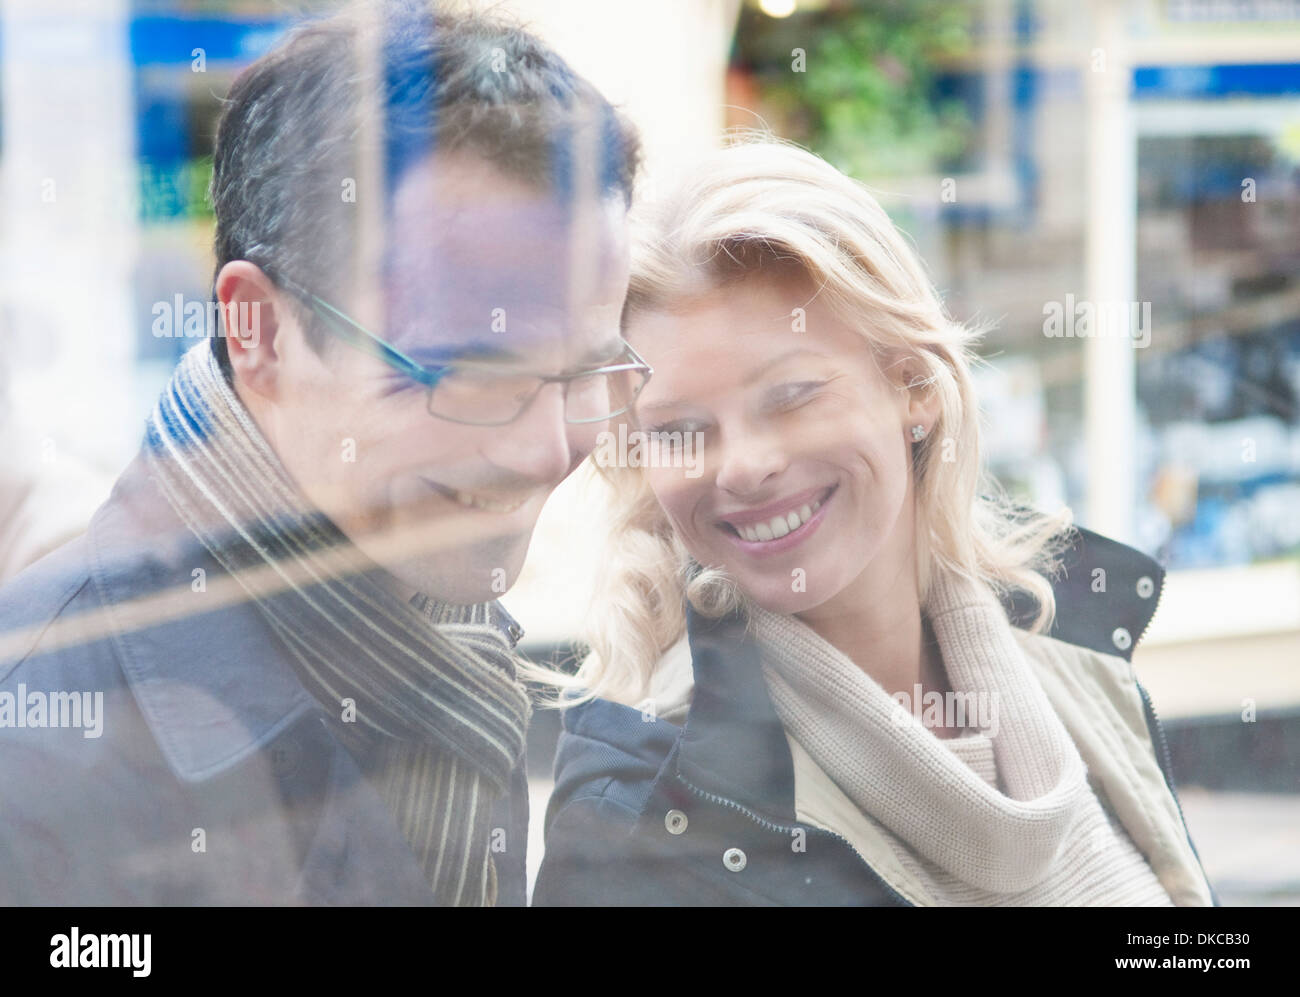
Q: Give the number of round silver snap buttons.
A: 4